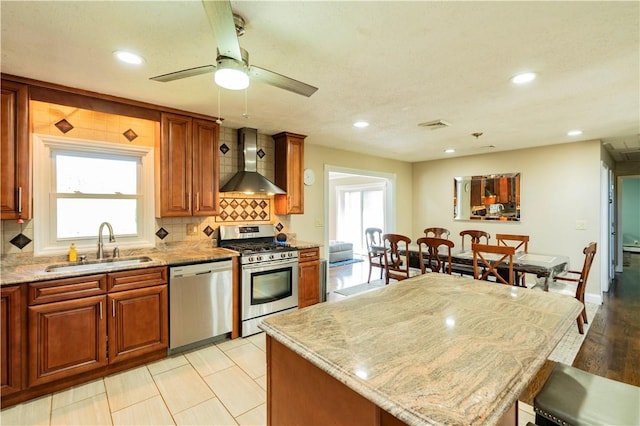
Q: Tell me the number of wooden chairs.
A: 8